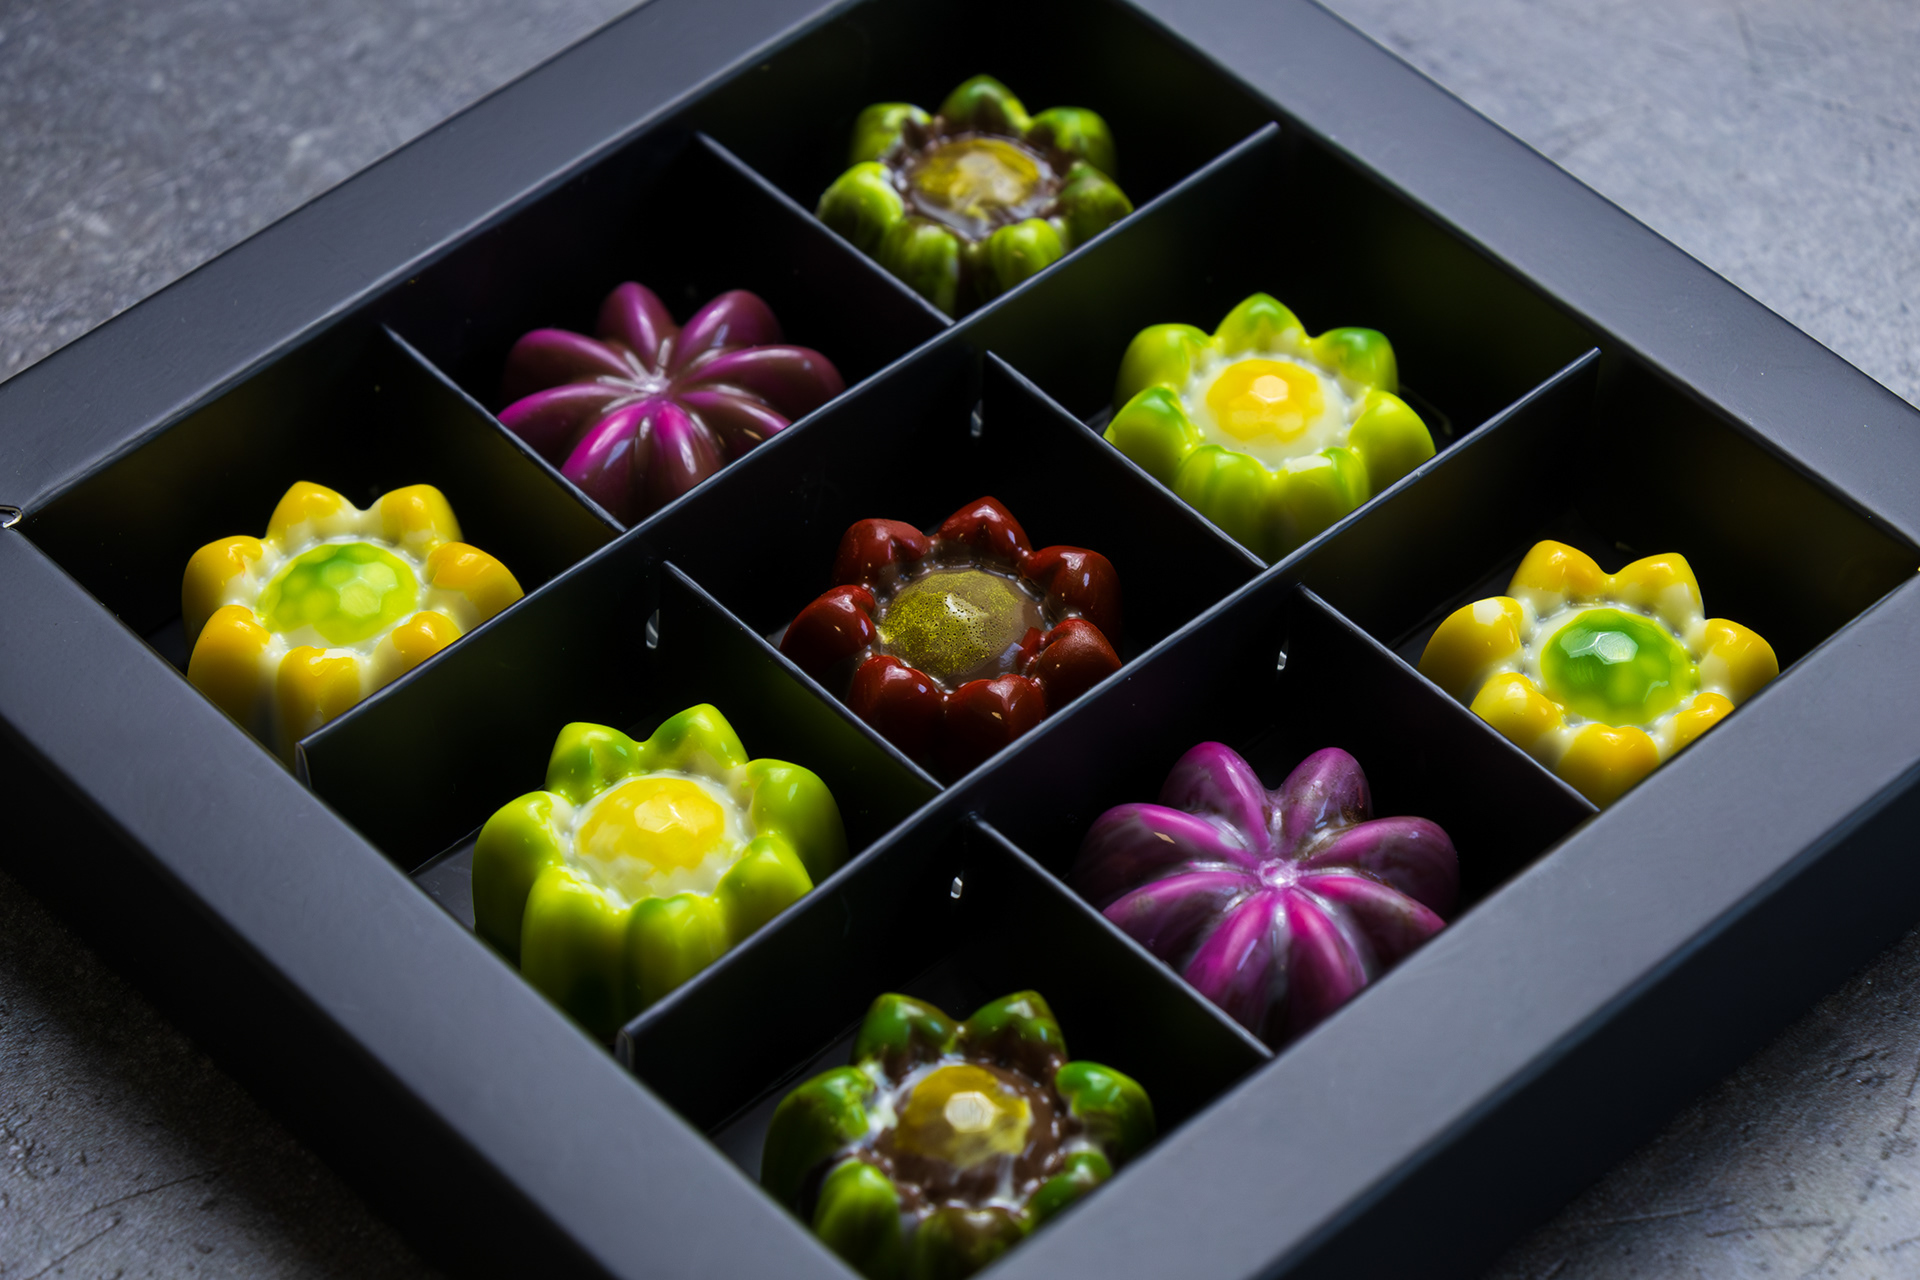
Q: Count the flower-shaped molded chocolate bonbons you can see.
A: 9